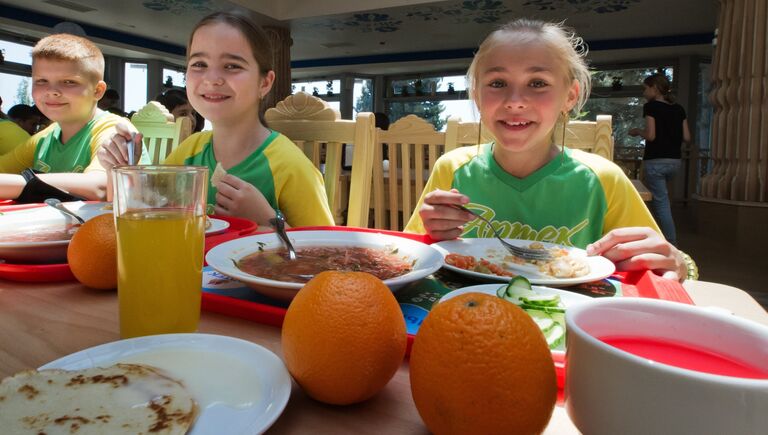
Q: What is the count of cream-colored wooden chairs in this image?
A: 4